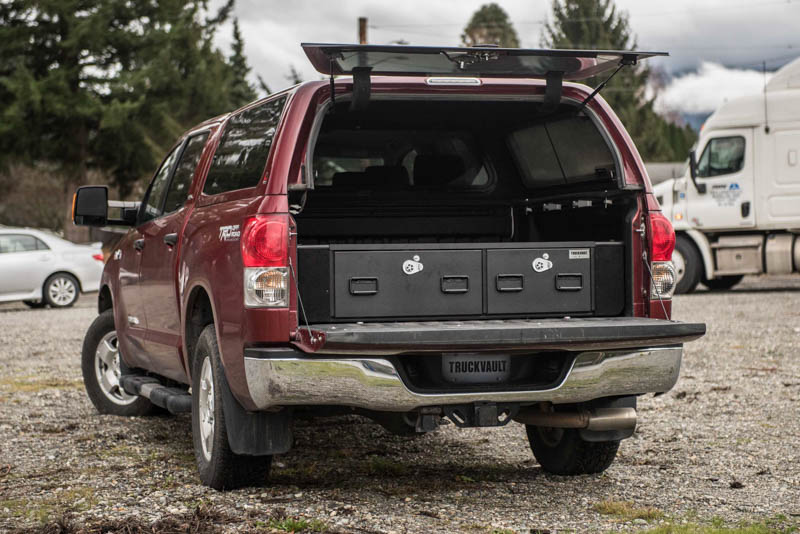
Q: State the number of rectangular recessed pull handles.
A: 4